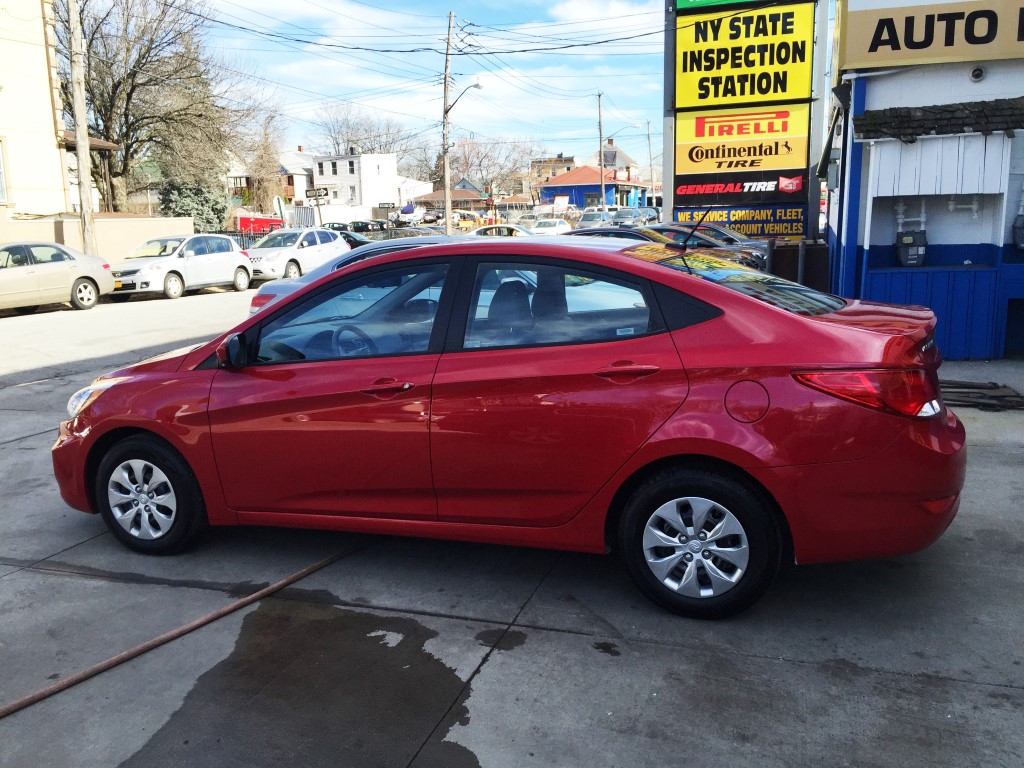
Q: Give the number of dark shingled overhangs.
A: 1